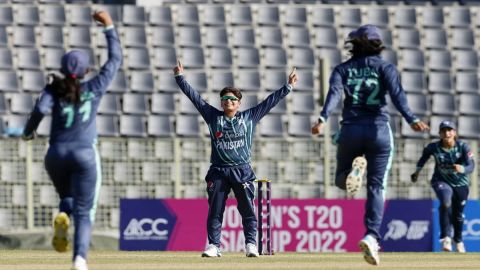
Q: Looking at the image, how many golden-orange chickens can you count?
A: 0